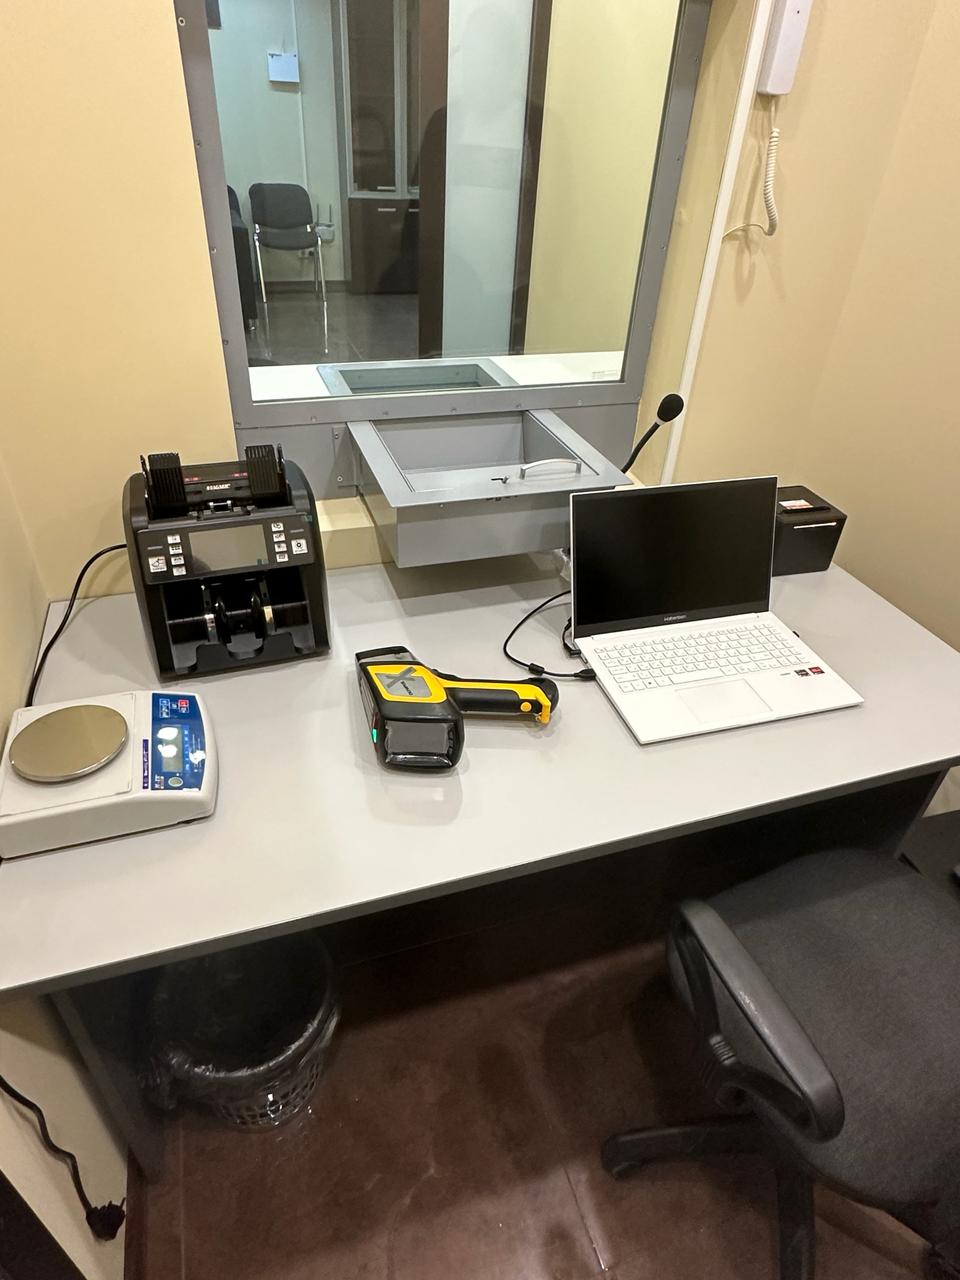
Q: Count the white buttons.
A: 10